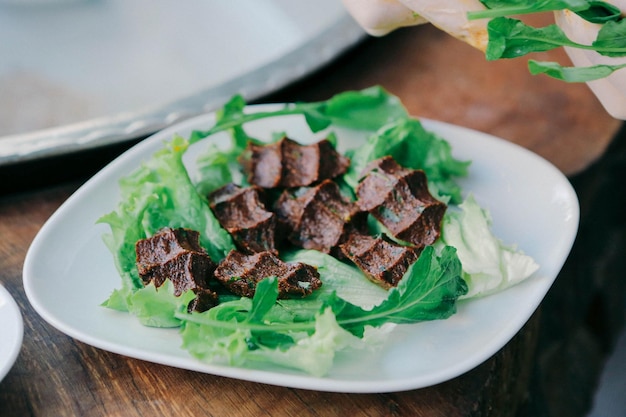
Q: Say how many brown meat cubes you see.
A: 7